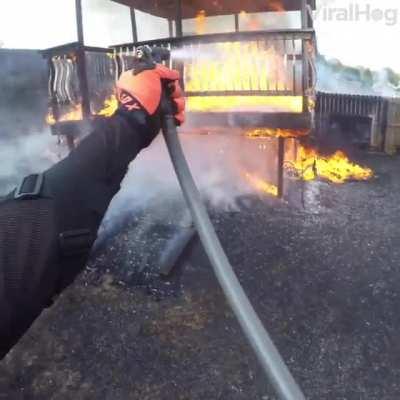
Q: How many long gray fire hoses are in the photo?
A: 1